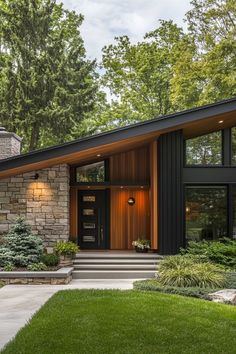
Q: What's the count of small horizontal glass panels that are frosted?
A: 4